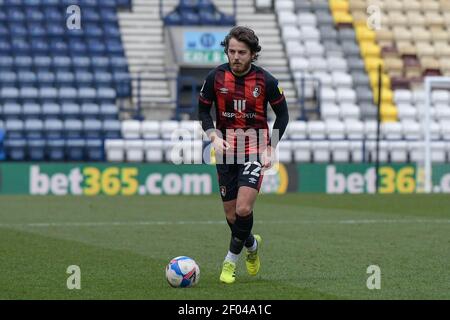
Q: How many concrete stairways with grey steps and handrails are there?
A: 2